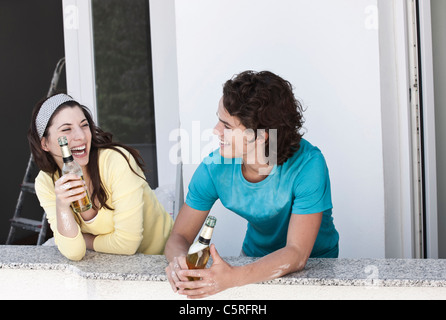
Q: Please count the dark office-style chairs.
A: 0